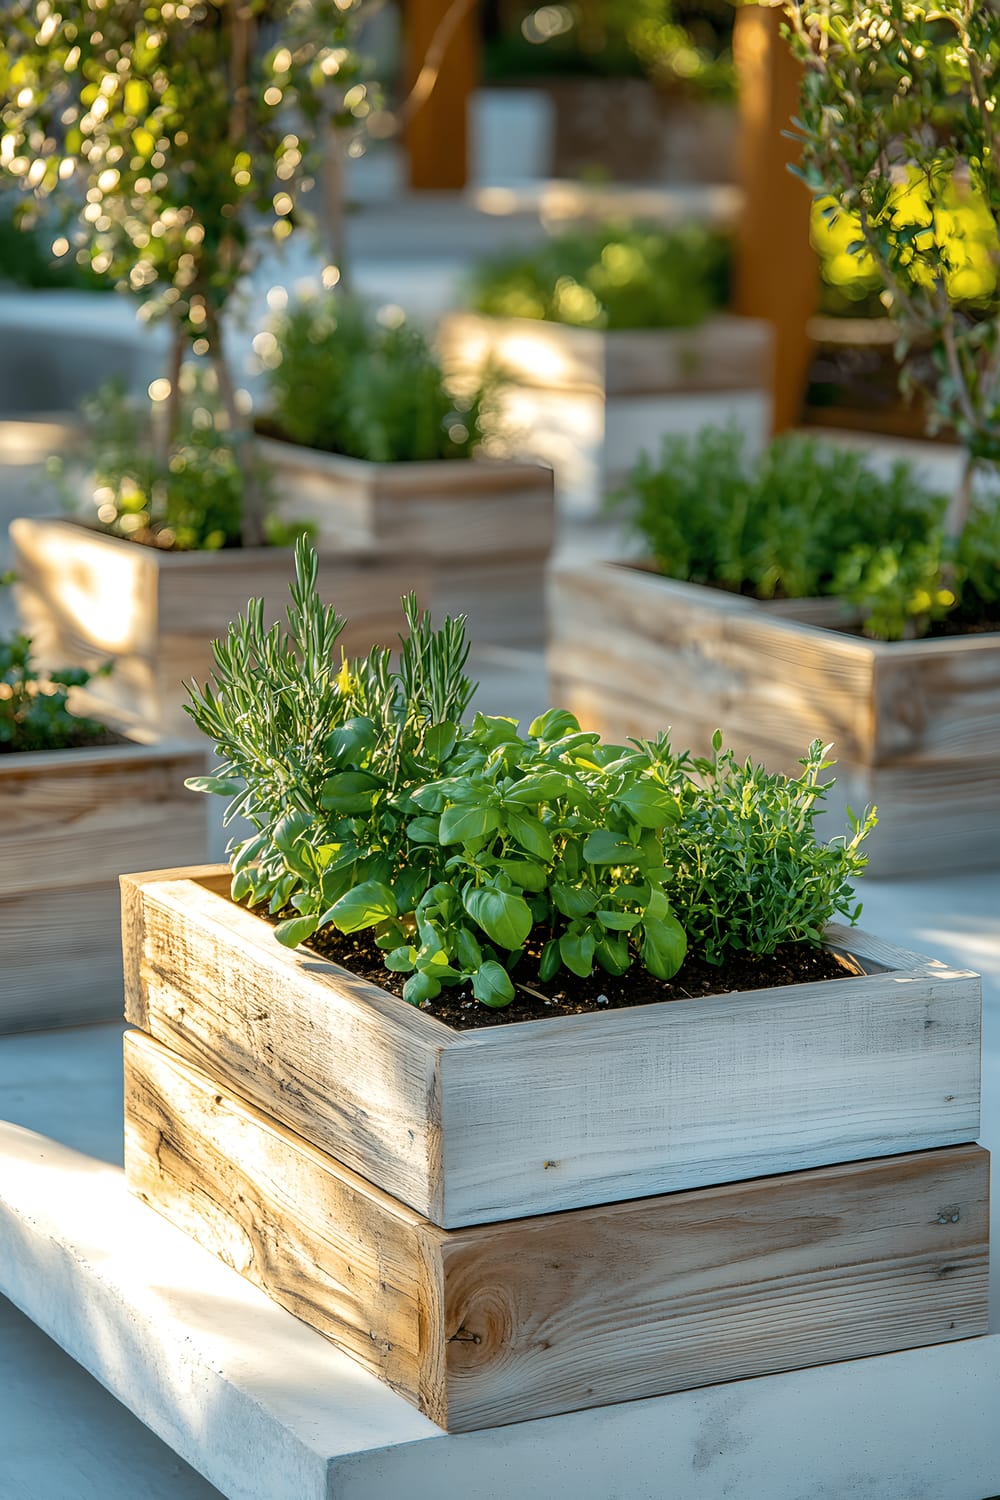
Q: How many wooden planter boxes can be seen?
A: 6